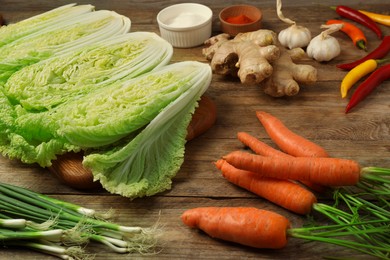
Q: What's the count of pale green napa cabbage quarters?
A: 4